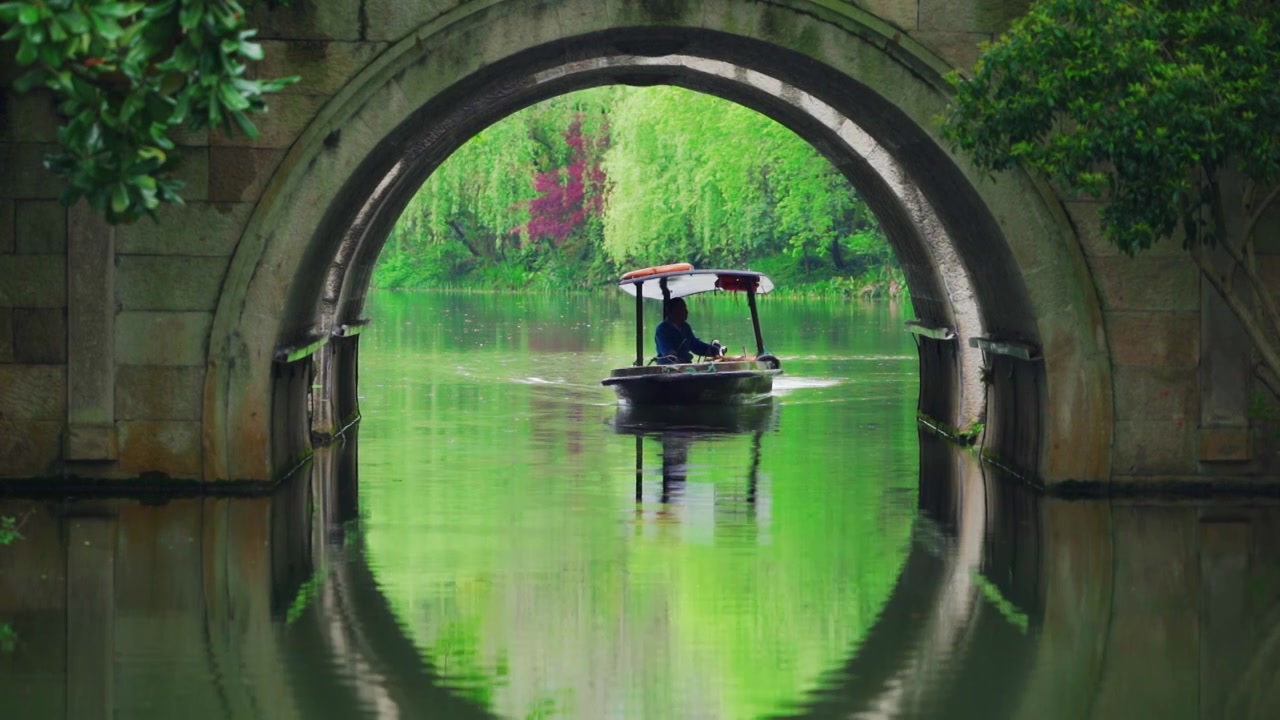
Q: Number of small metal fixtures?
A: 4